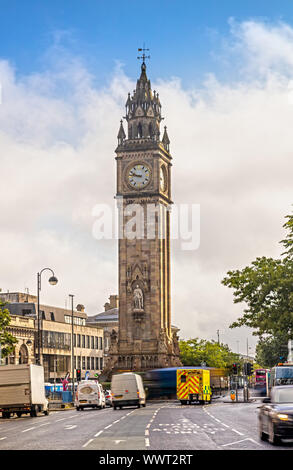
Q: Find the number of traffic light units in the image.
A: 3